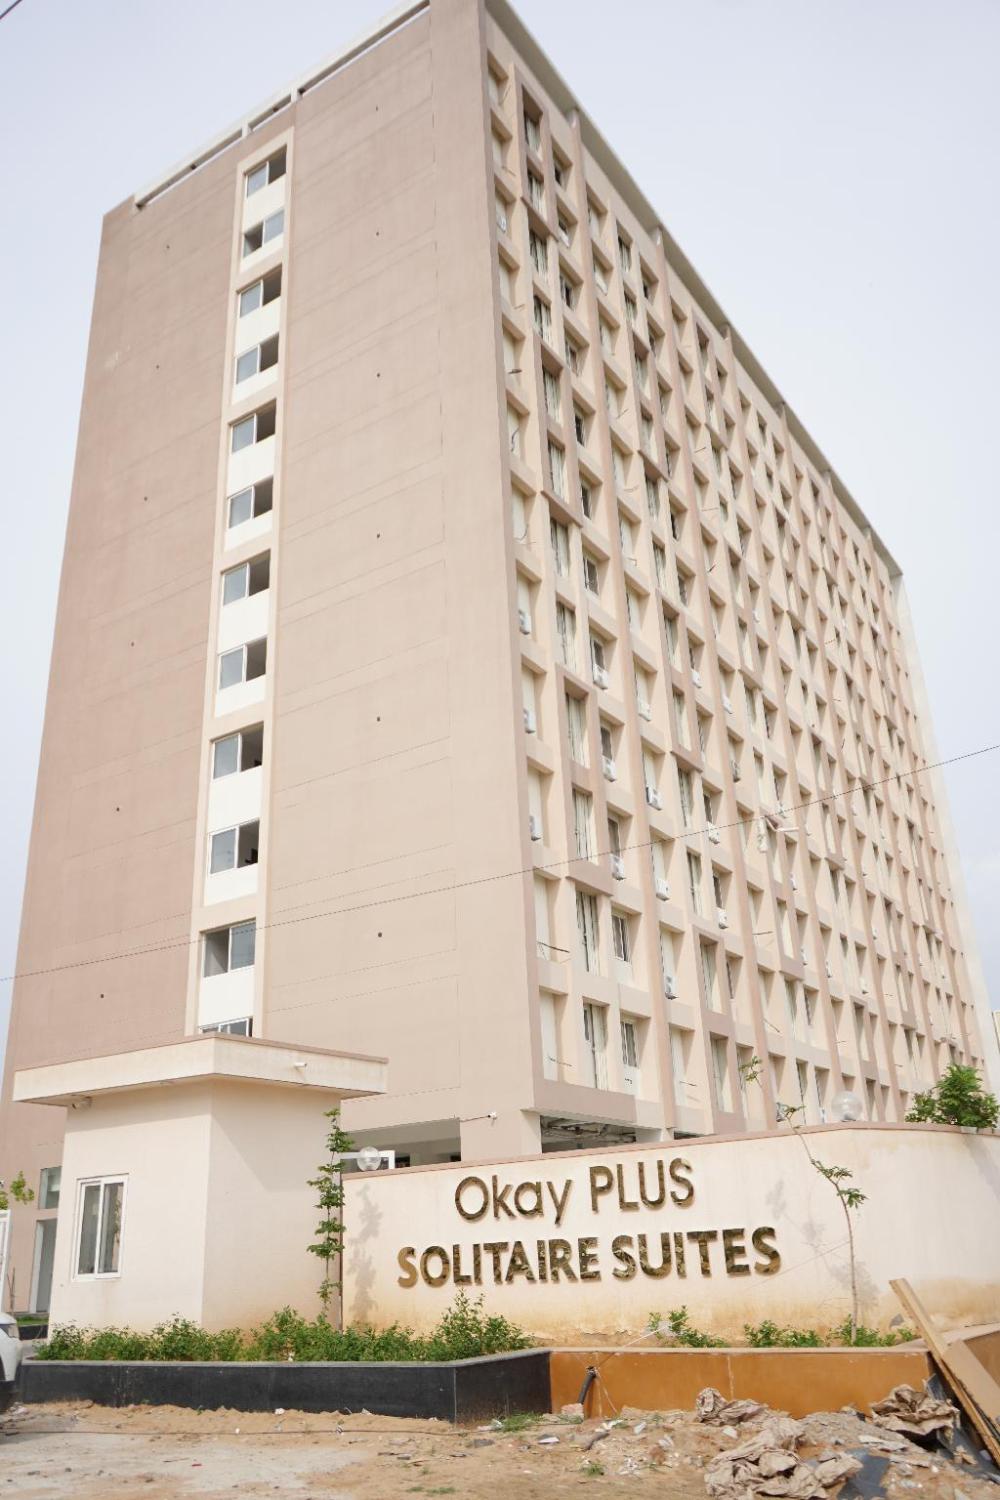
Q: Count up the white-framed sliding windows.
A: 13